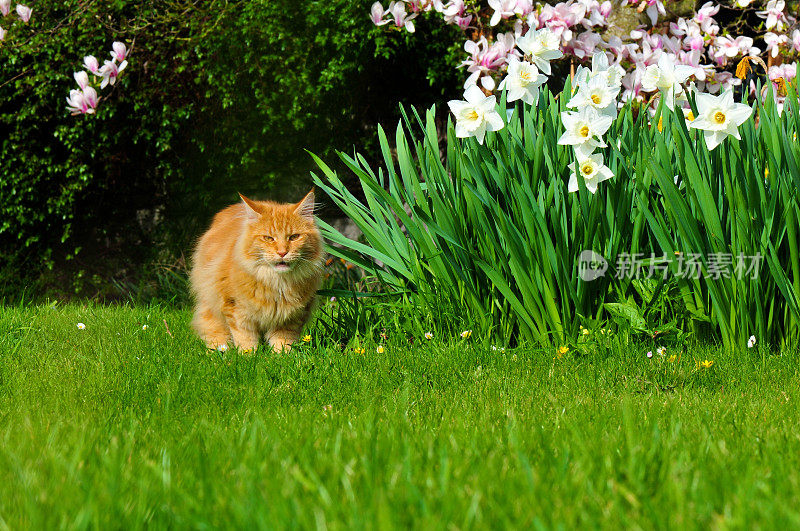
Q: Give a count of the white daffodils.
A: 9